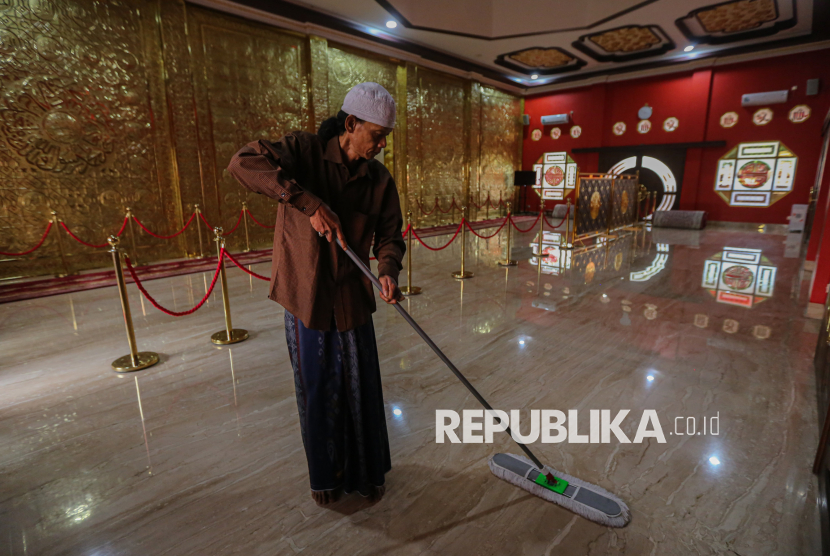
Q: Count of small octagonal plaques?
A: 9